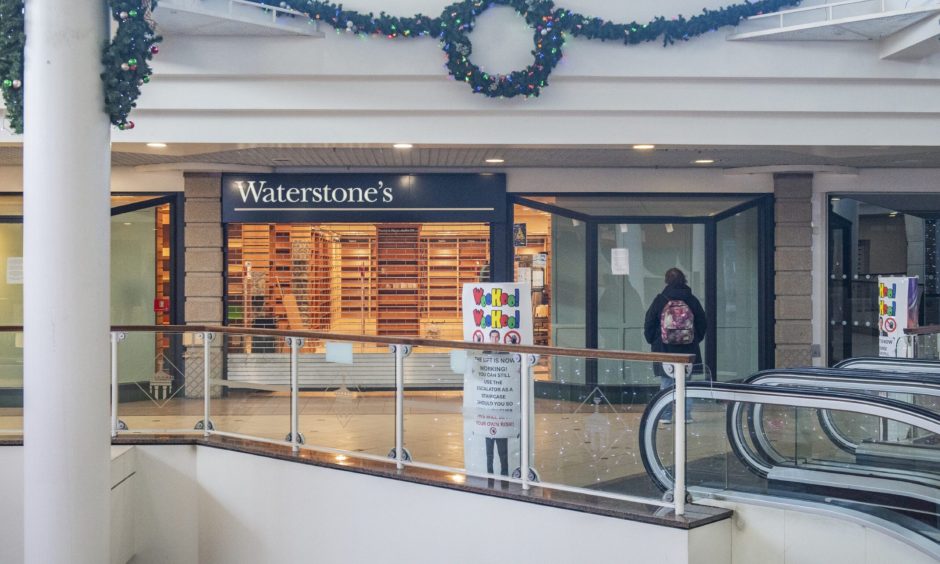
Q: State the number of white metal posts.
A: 6